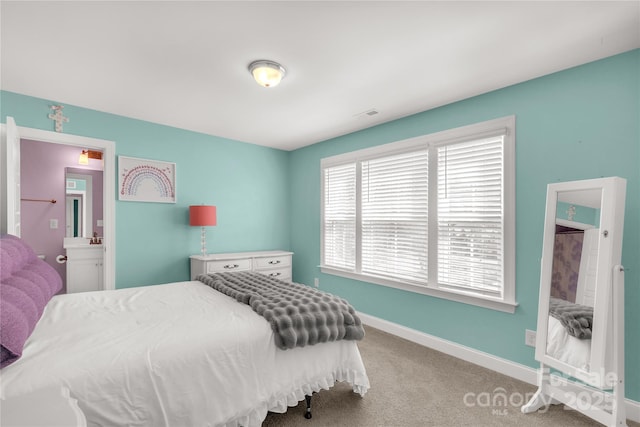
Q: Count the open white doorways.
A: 1